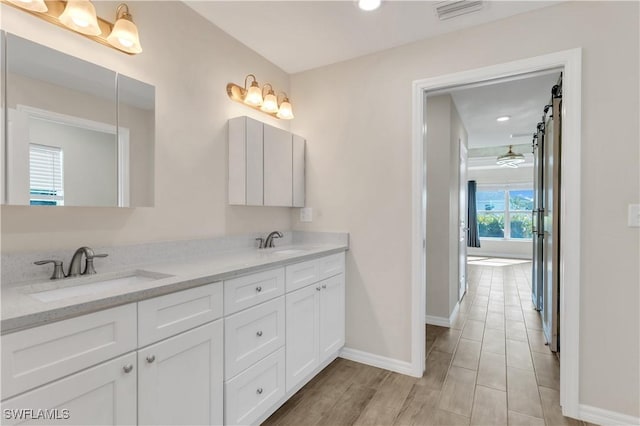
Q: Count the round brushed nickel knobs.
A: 7